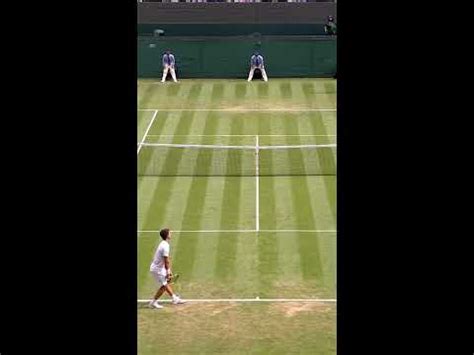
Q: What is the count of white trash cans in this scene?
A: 0